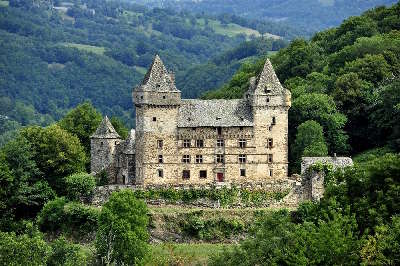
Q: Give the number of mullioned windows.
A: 8